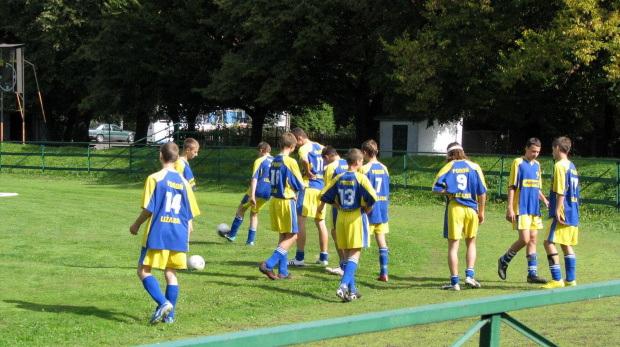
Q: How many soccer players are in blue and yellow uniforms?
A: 11